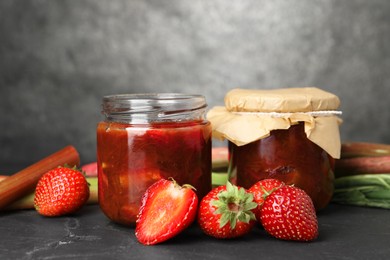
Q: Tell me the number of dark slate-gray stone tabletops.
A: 1